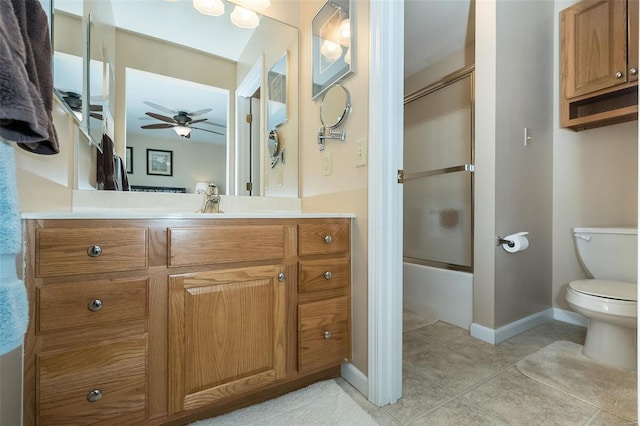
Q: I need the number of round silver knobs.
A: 9